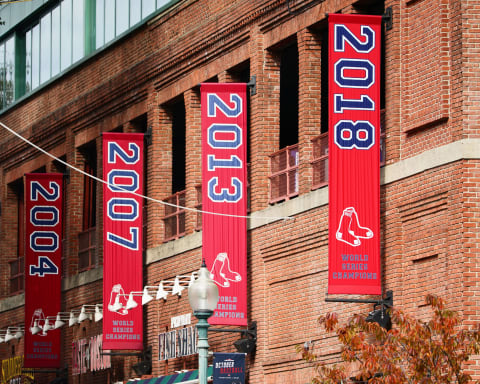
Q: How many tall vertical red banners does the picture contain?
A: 4